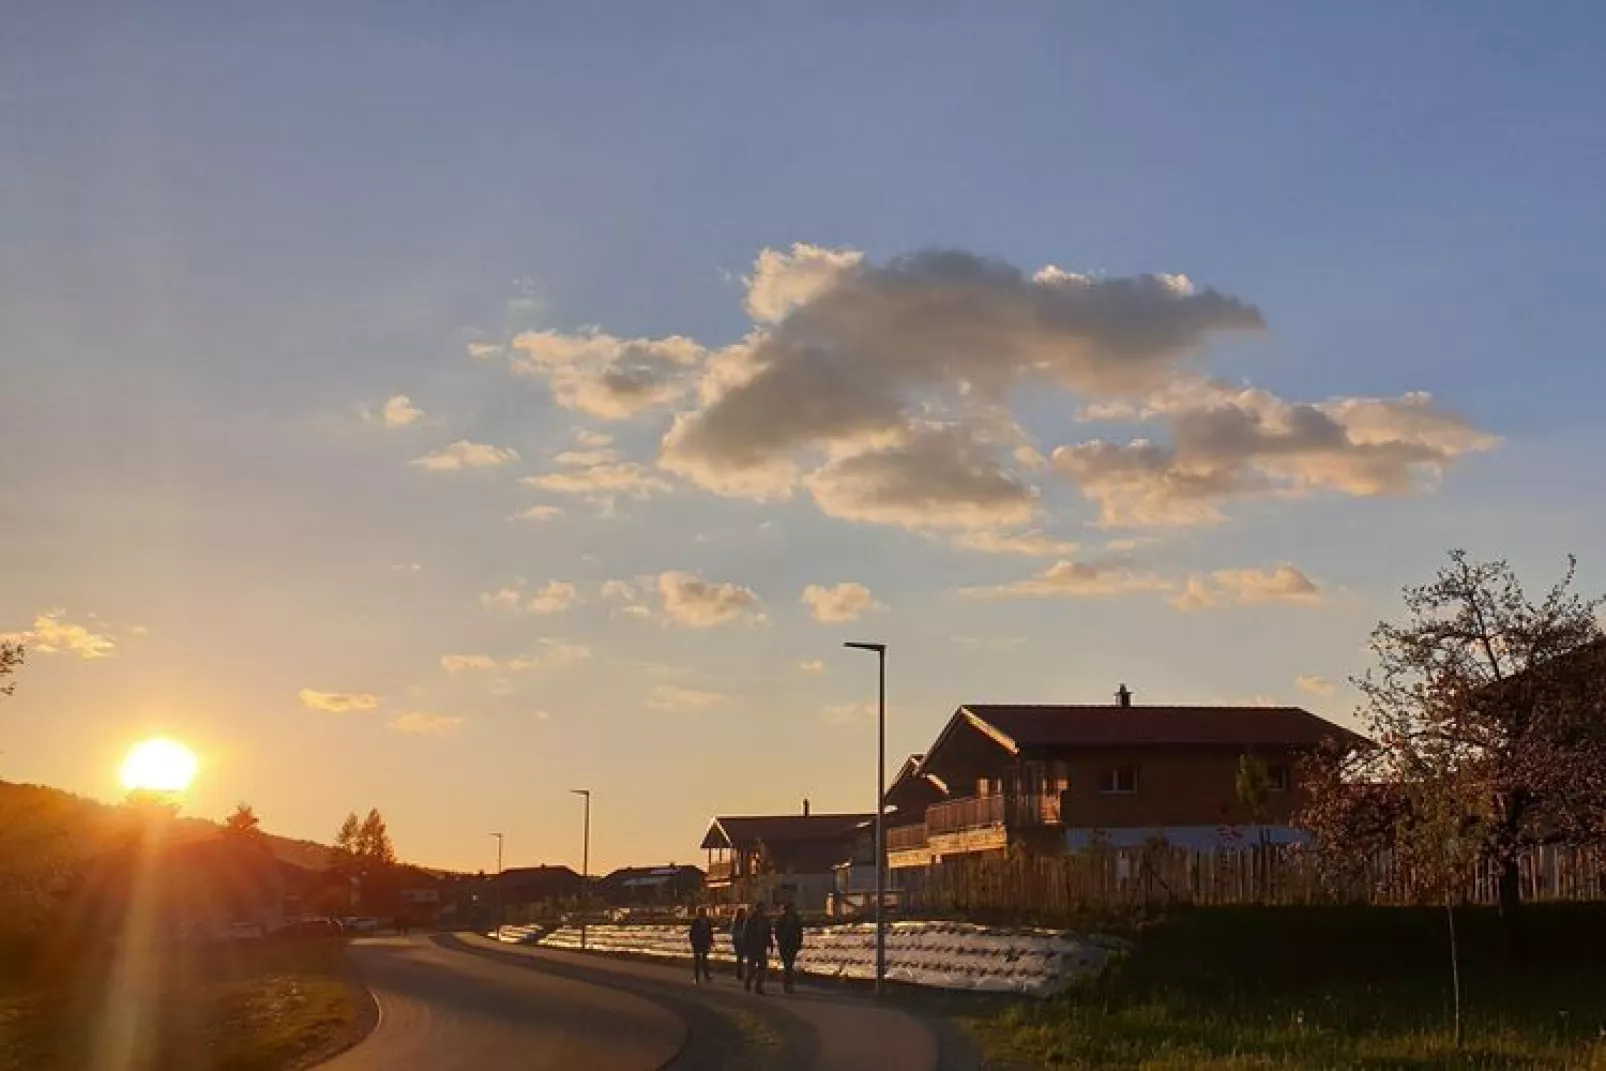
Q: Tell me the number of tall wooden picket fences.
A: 1